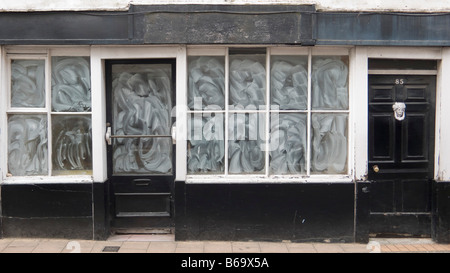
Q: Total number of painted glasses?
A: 13